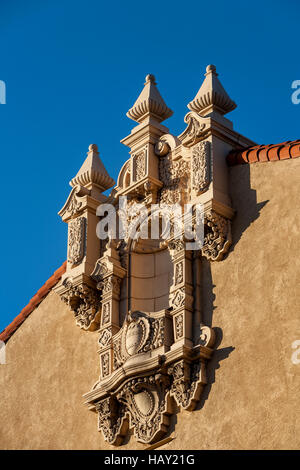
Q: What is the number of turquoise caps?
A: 0